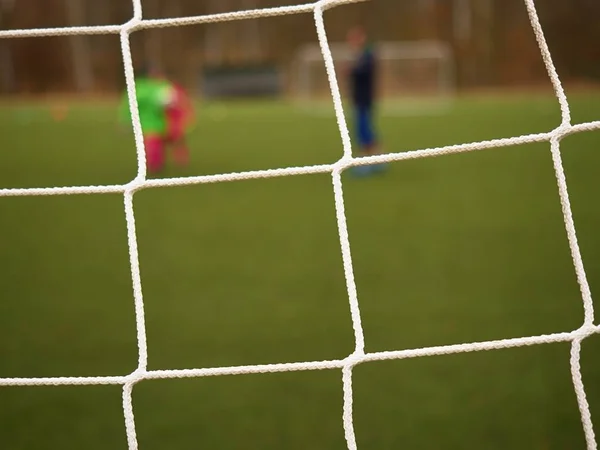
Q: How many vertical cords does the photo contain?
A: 3